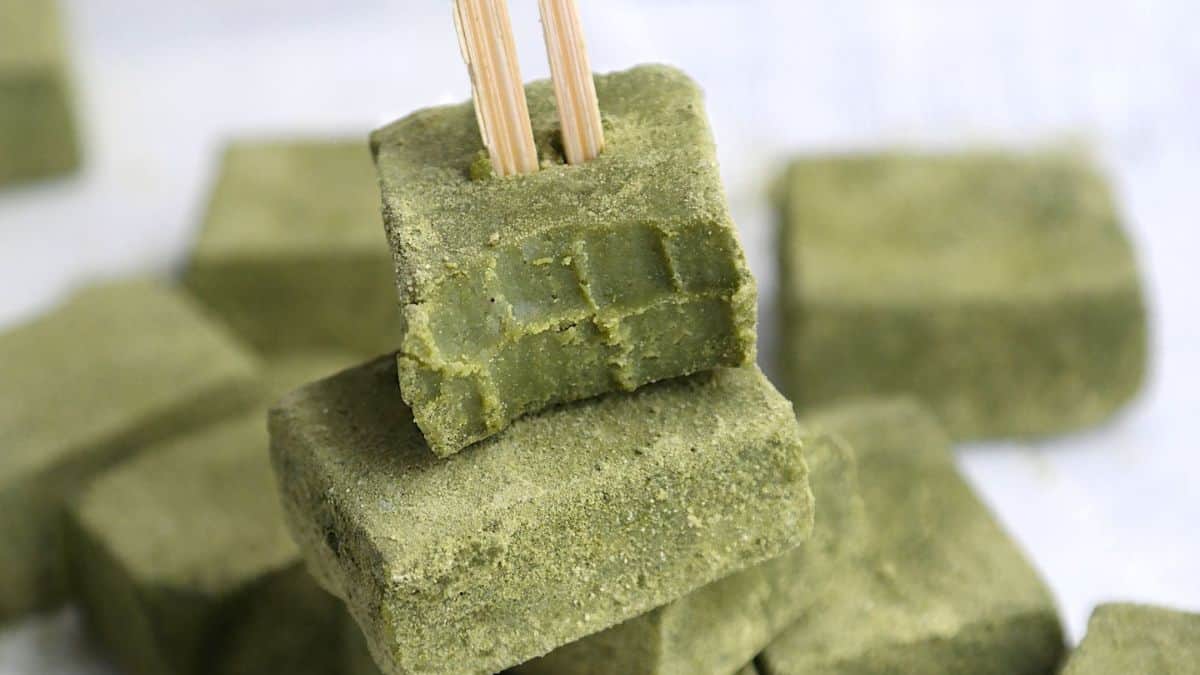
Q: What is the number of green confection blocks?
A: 11